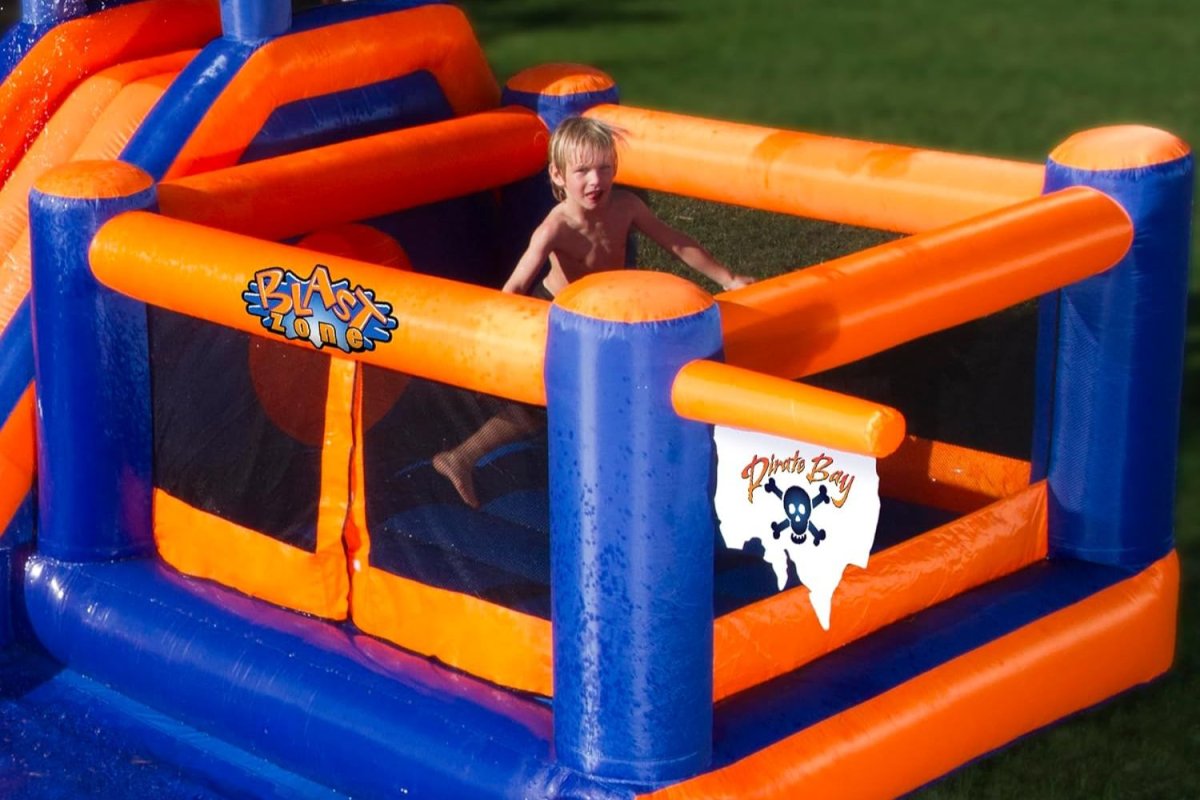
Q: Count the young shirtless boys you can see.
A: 1